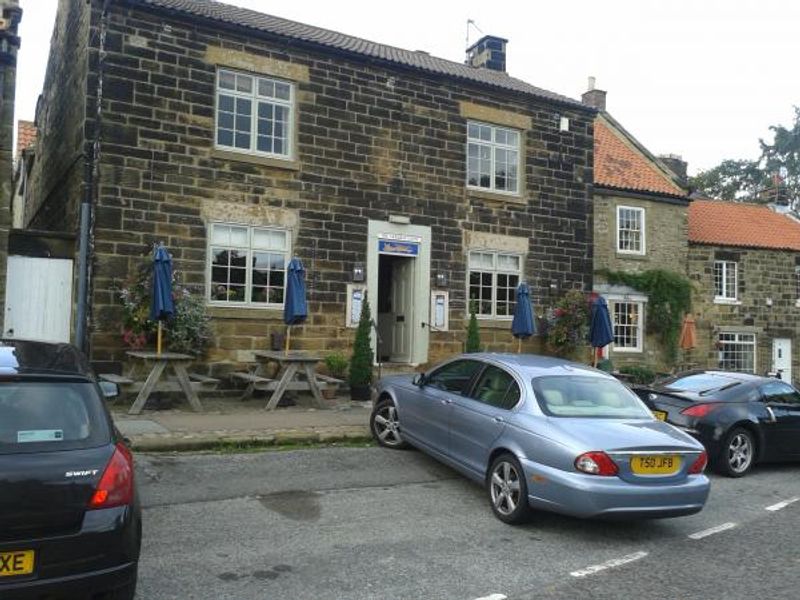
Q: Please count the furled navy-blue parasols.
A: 4